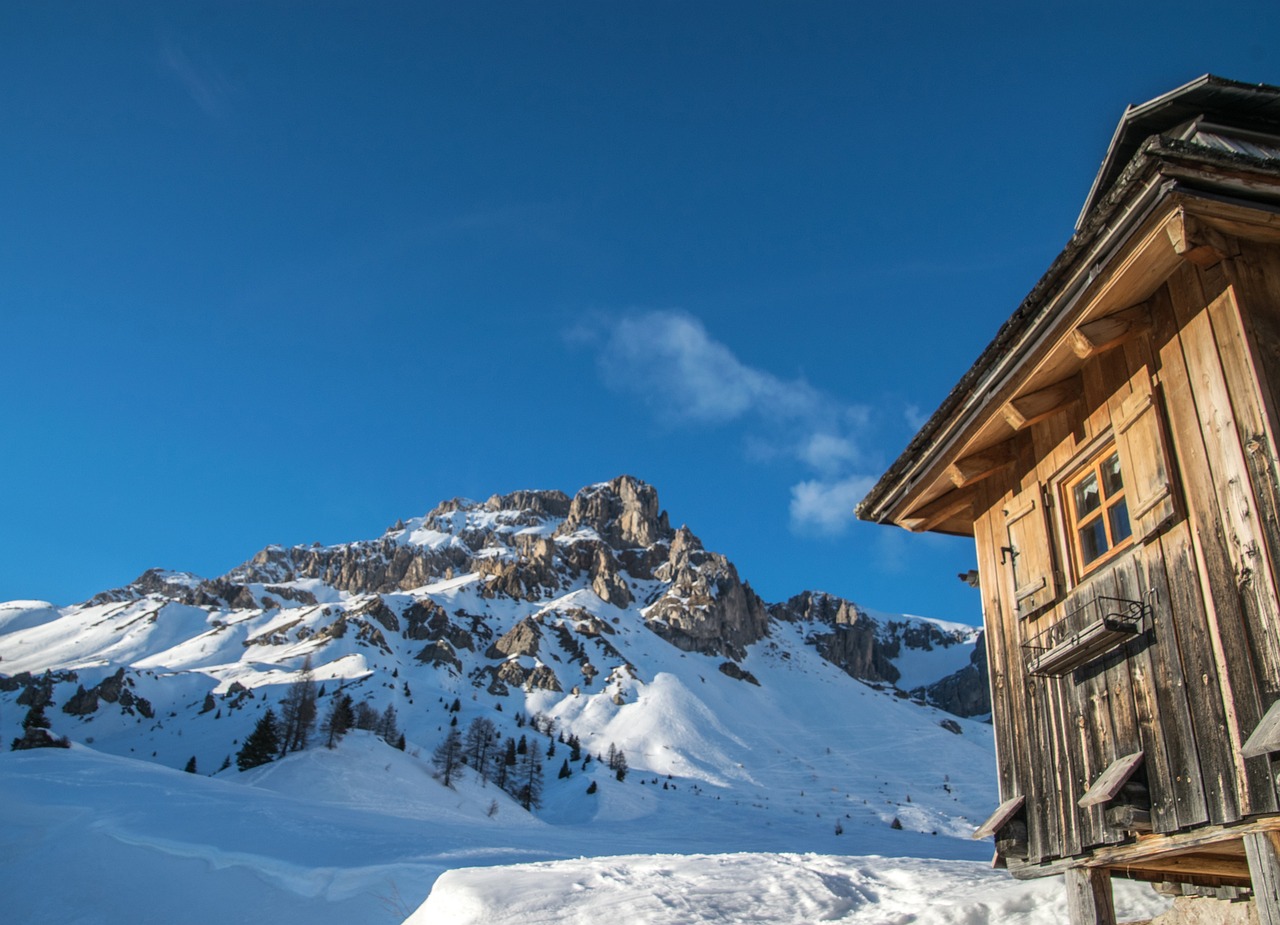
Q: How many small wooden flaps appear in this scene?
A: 3